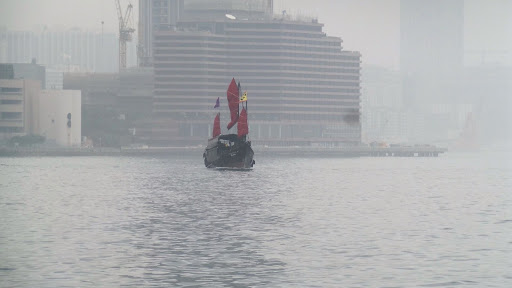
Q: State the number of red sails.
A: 3